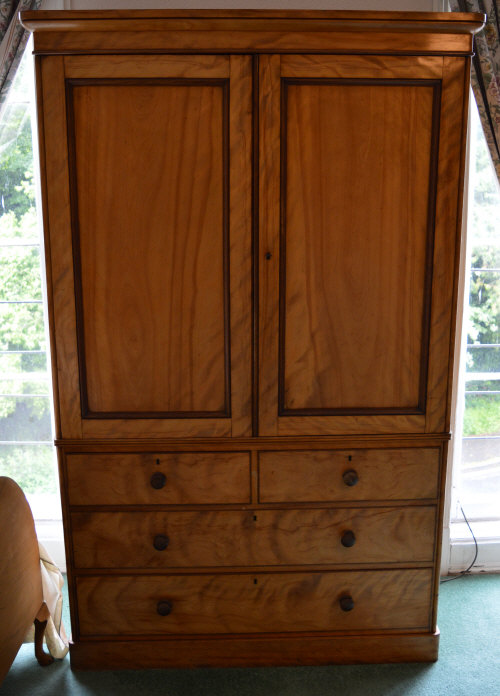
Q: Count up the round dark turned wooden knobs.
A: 6